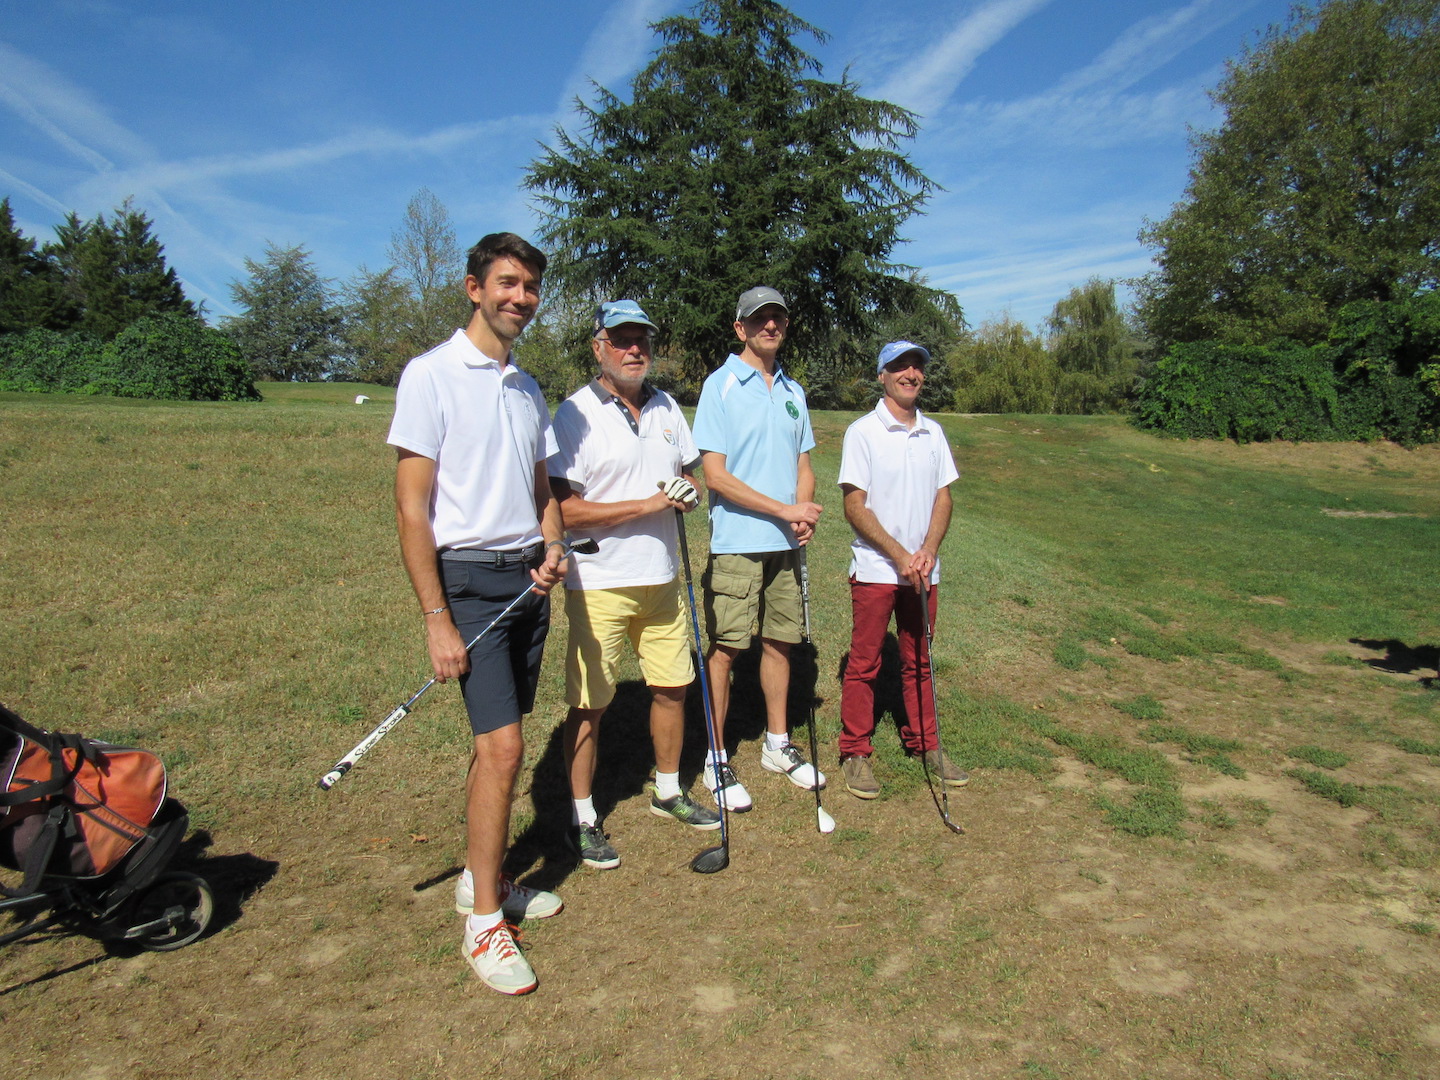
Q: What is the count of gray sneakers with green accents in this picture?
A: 2